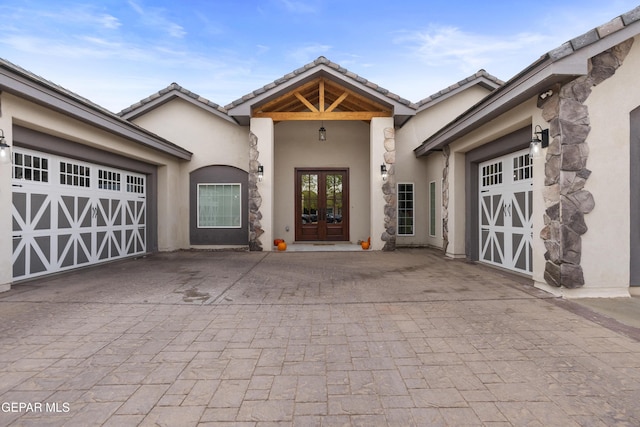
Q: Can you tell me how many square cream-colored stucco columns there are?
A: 2